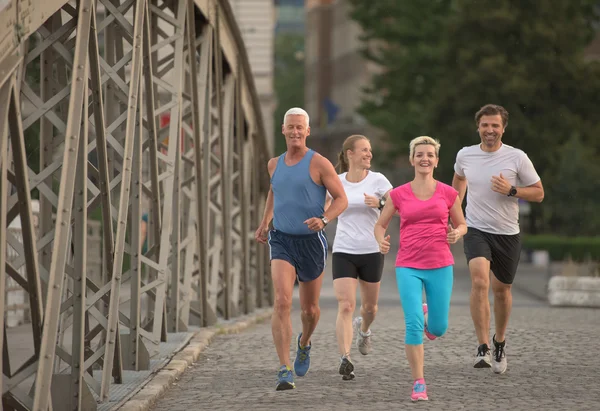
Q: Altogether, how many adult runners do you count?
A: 4